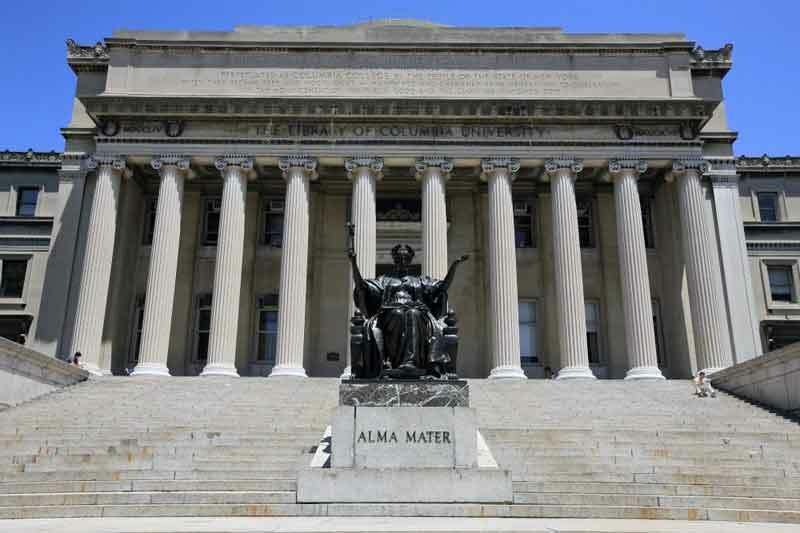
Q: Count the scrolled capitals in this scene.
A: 10